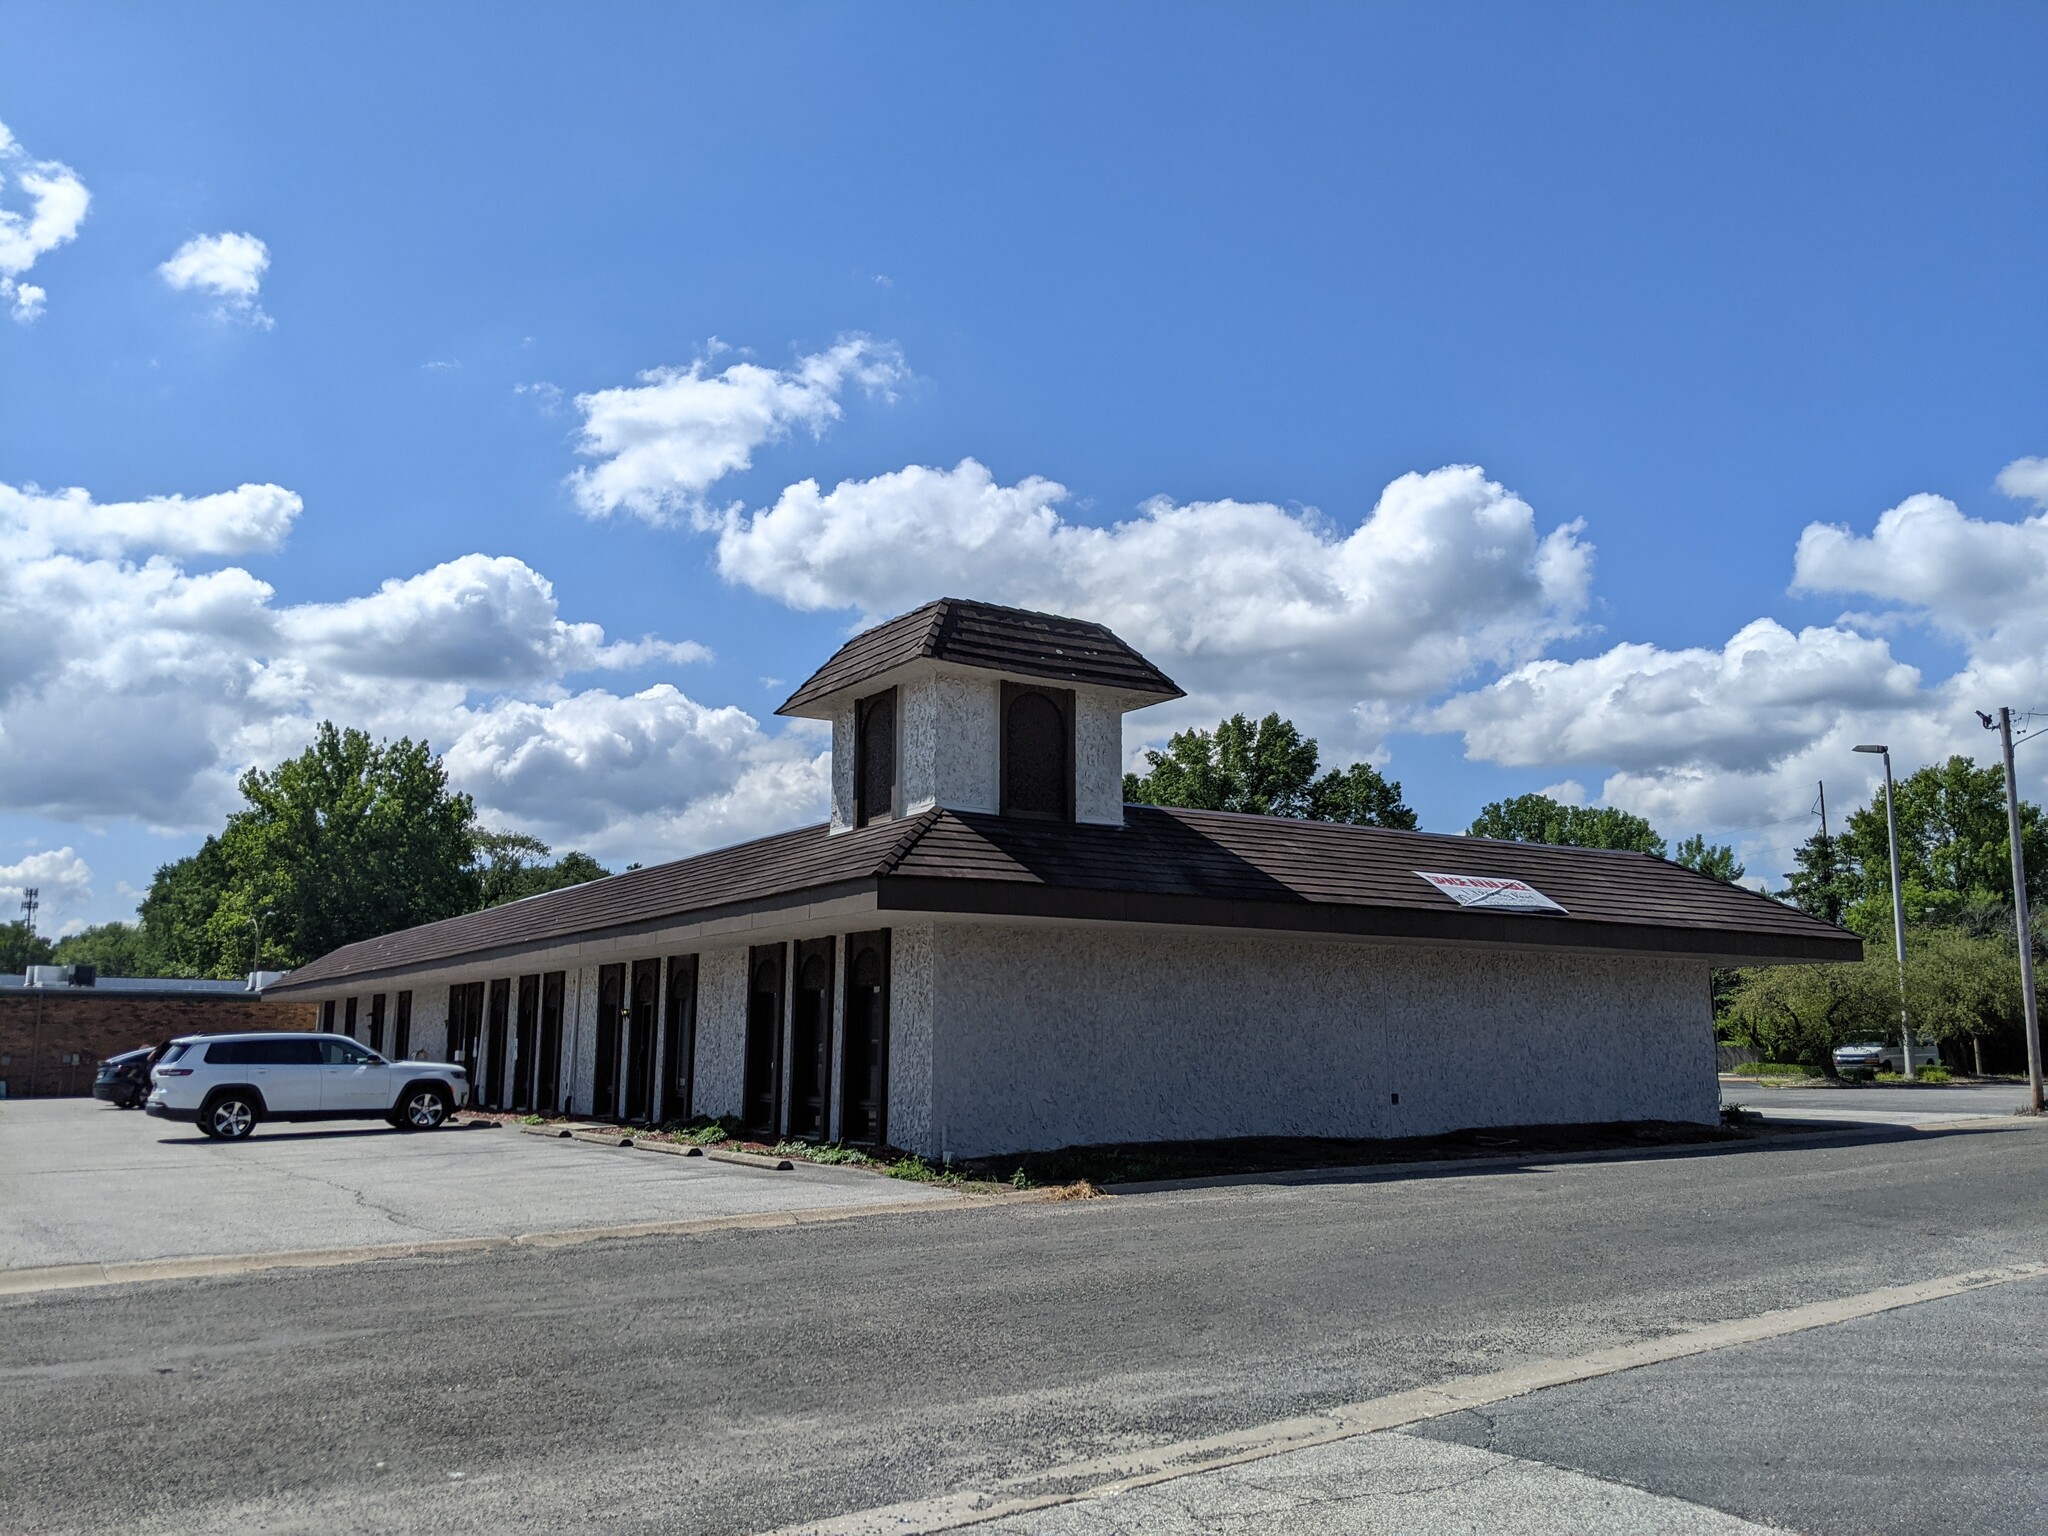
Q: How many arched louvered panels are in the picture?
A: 2